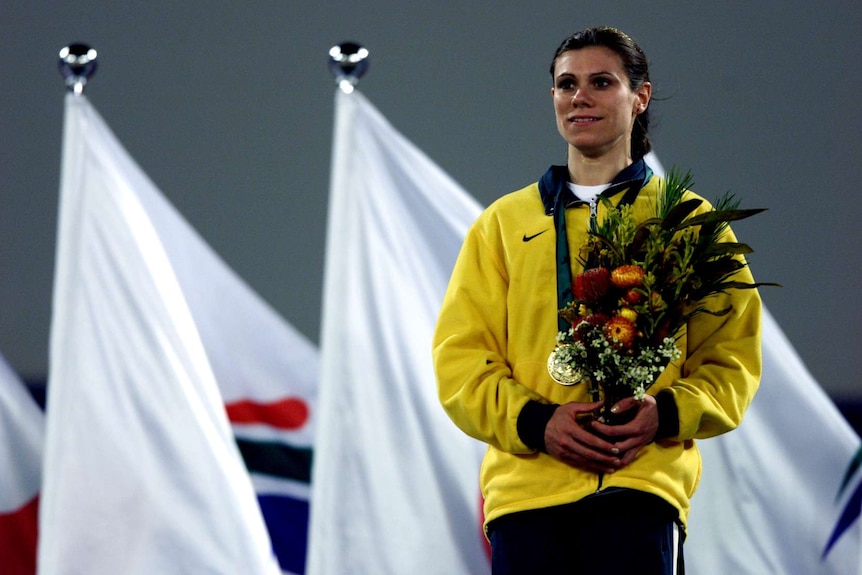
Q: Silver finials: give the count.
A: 2